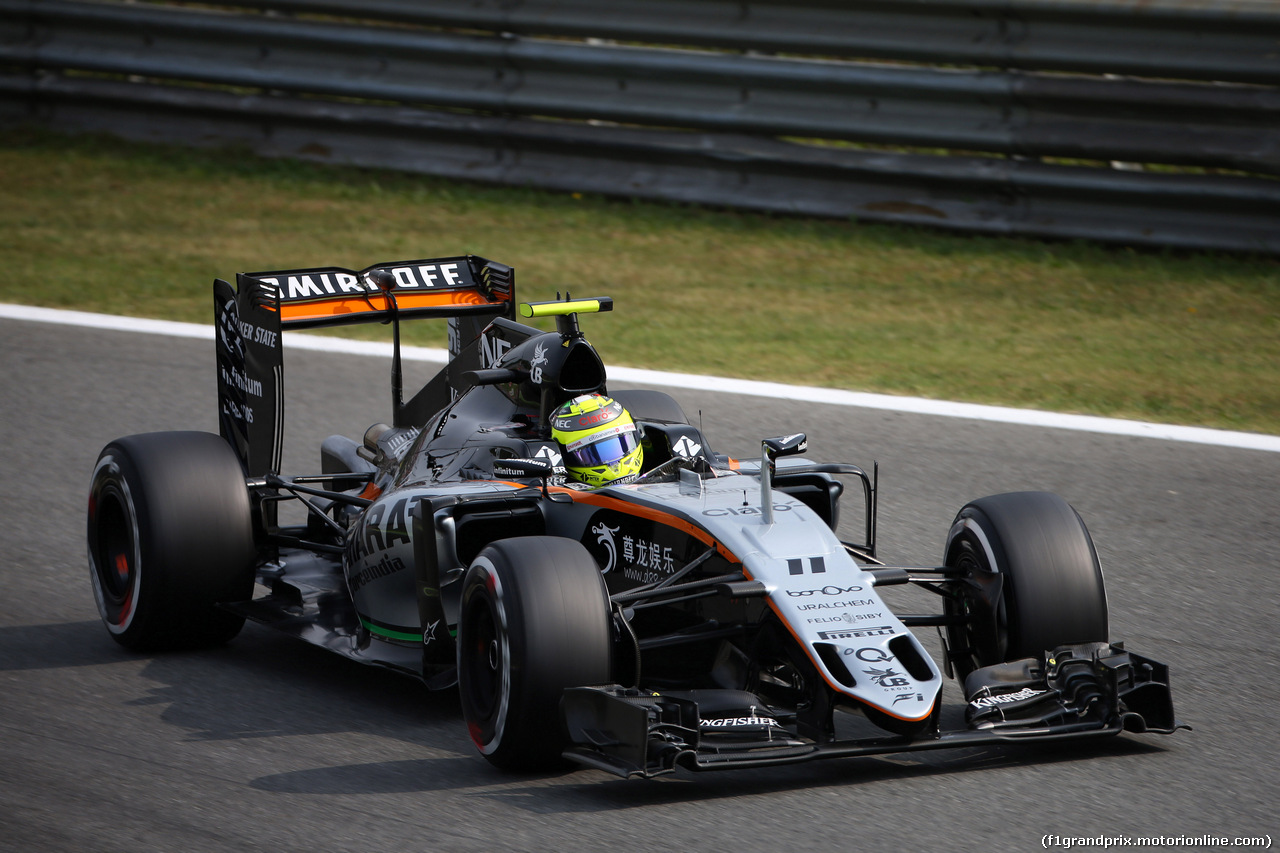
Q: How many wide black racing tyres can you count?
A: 4